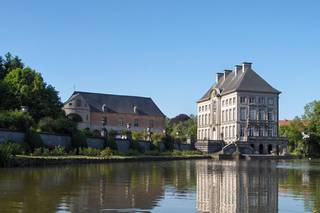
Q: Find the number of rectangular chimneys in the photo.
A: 4